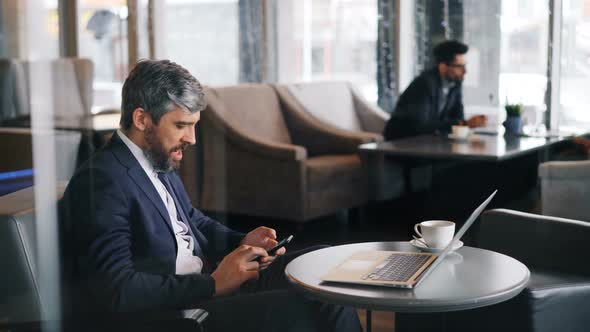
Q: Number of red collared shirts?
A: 0